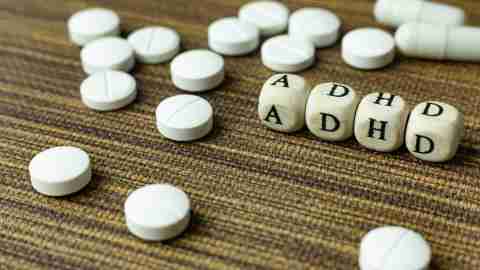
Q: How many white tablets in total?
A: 14